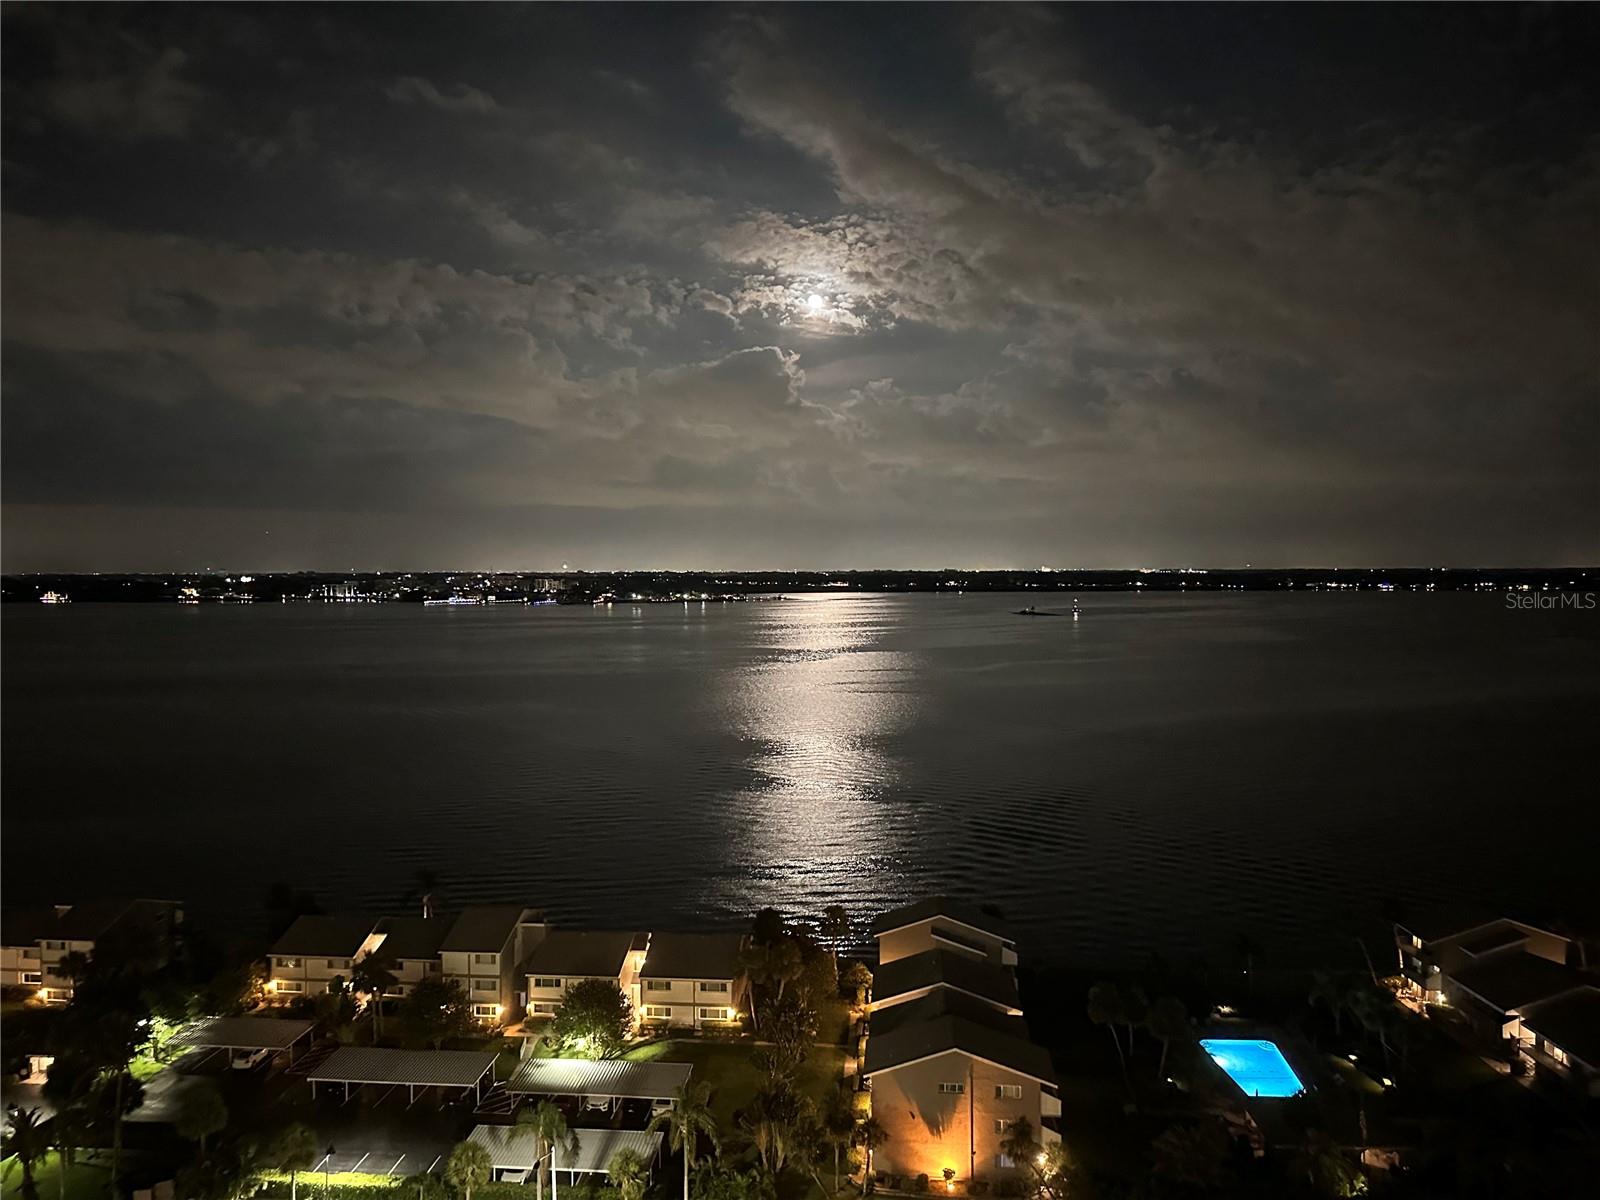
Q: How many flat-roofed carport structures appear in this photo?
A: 4